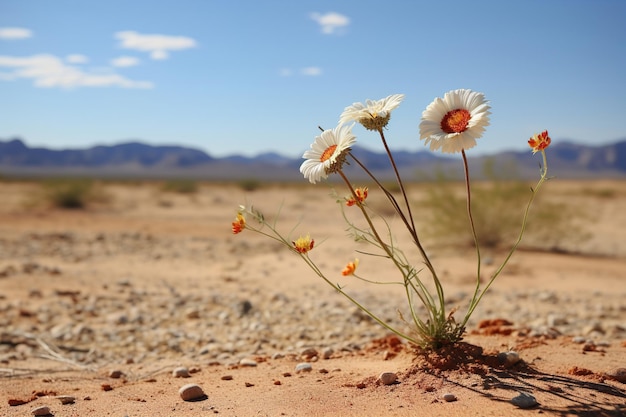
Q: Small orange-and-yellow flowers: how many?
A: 5